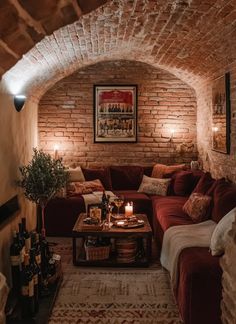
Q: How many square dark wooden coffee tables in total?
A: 1